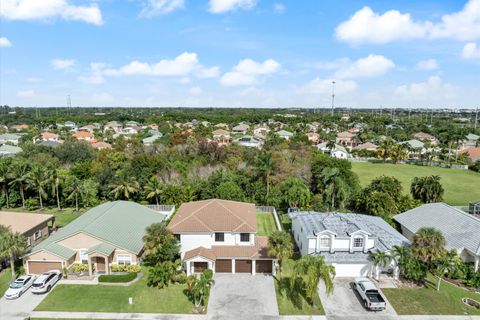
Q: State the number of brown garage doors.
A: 4